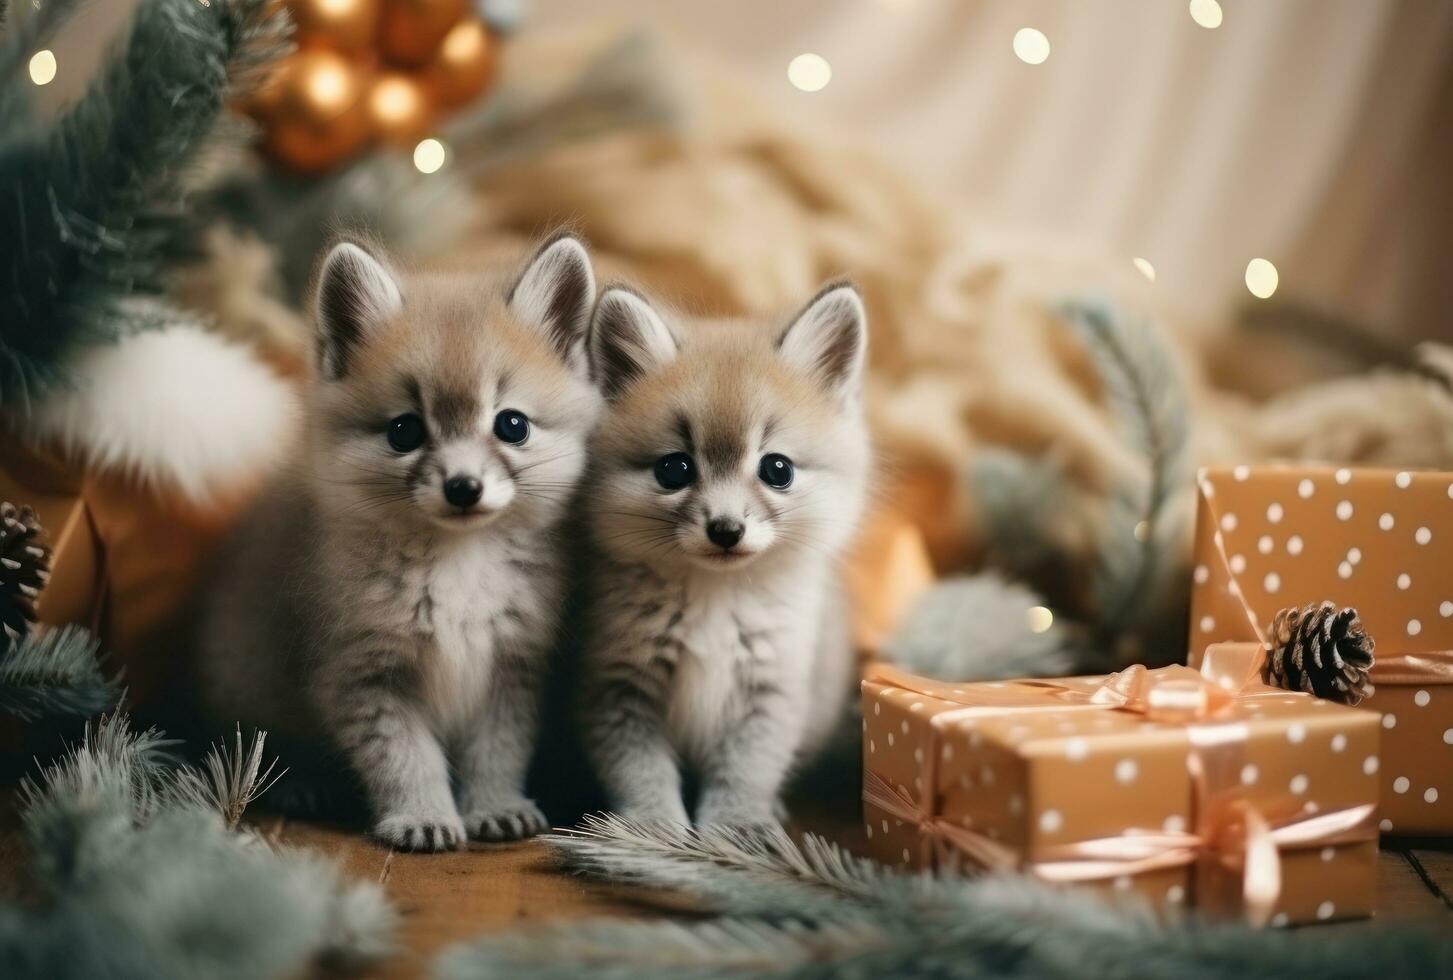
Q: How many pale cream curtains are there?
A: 1